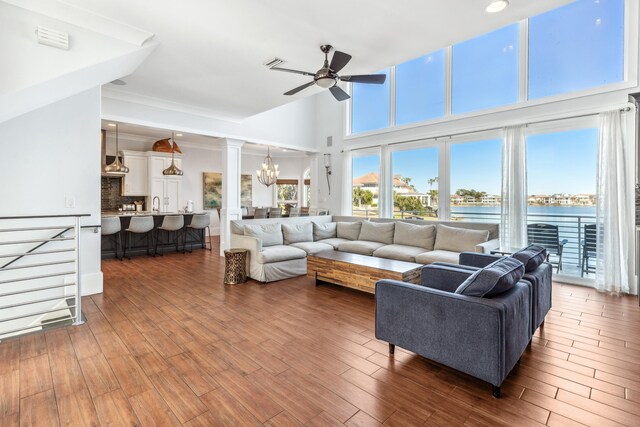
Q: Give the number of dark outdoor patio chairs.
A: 2